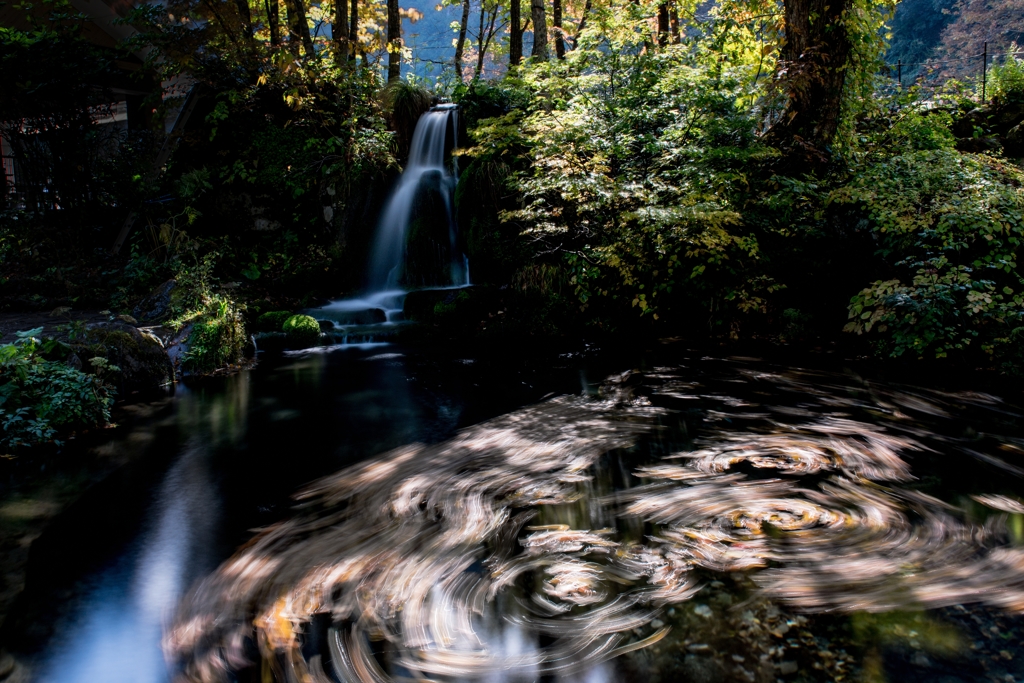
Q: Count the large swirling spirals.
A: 3